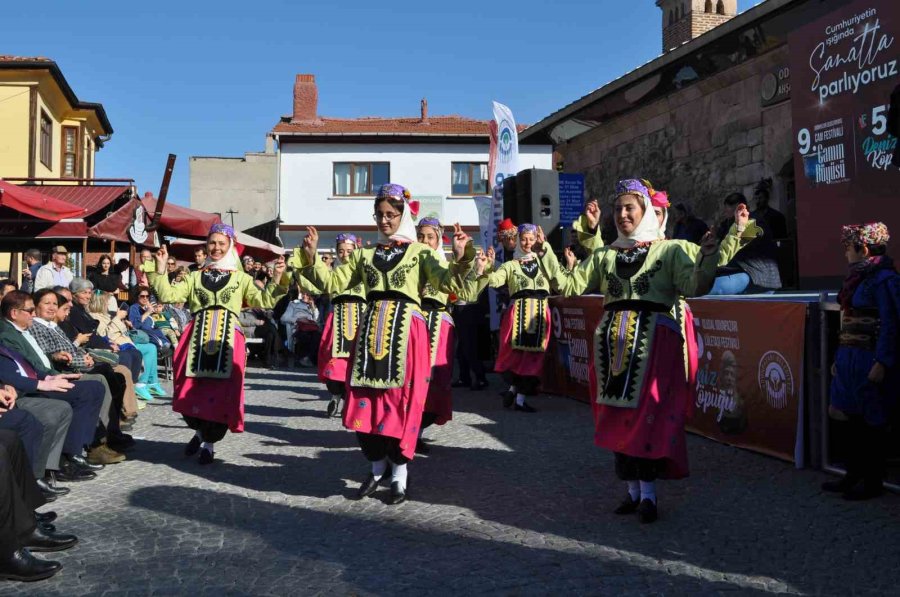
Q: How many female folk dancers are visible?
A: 7